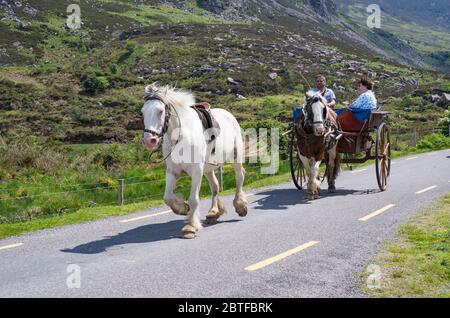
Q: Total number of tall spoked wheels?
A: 2